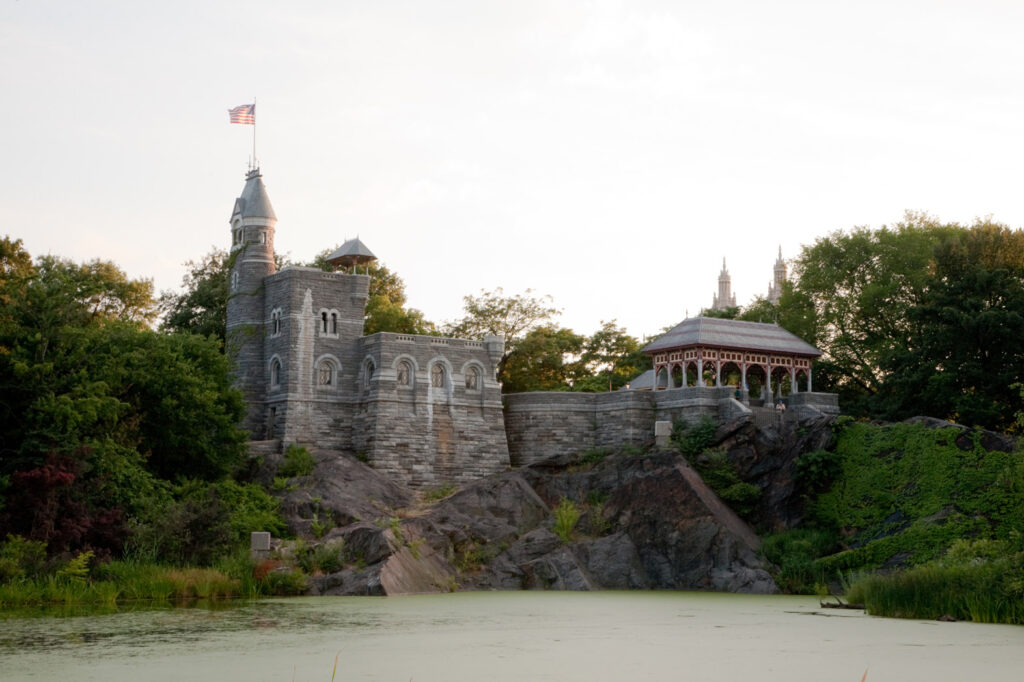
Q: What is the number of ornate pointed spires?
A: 2